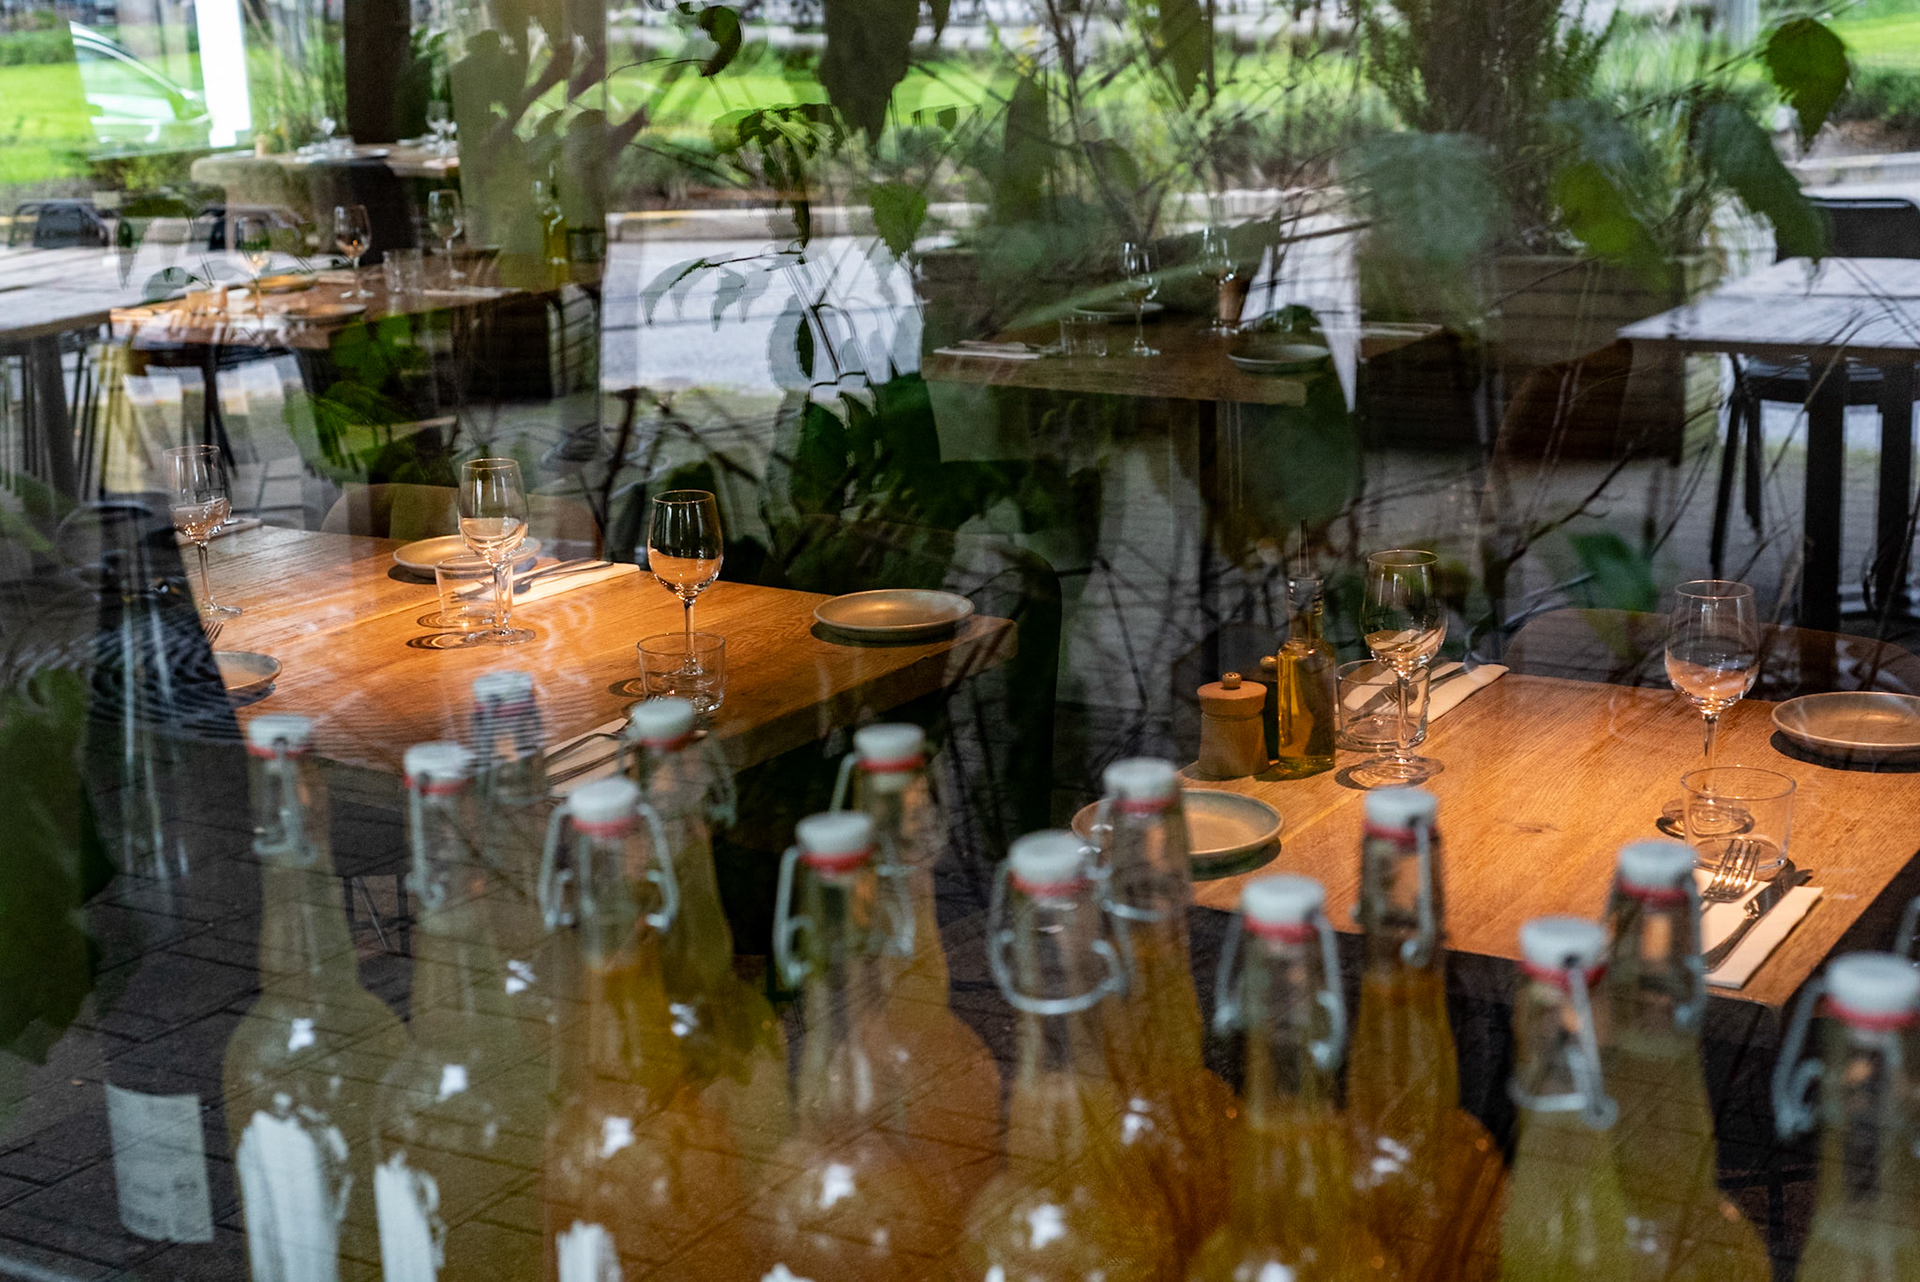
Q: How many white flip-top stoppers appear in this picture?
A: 14